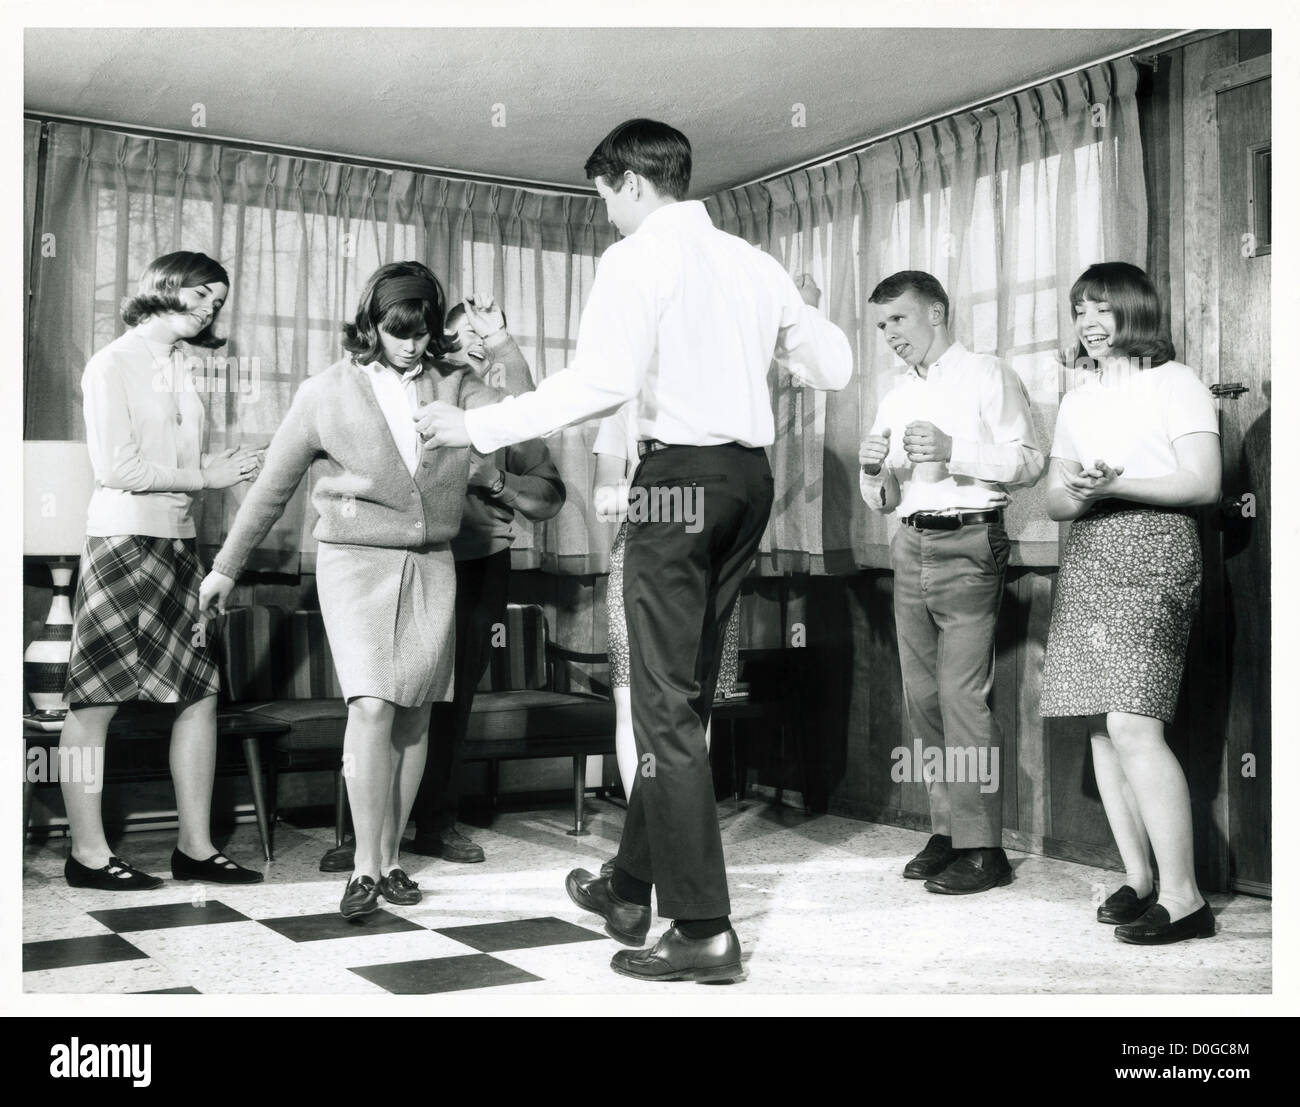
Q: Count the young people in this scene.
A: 7